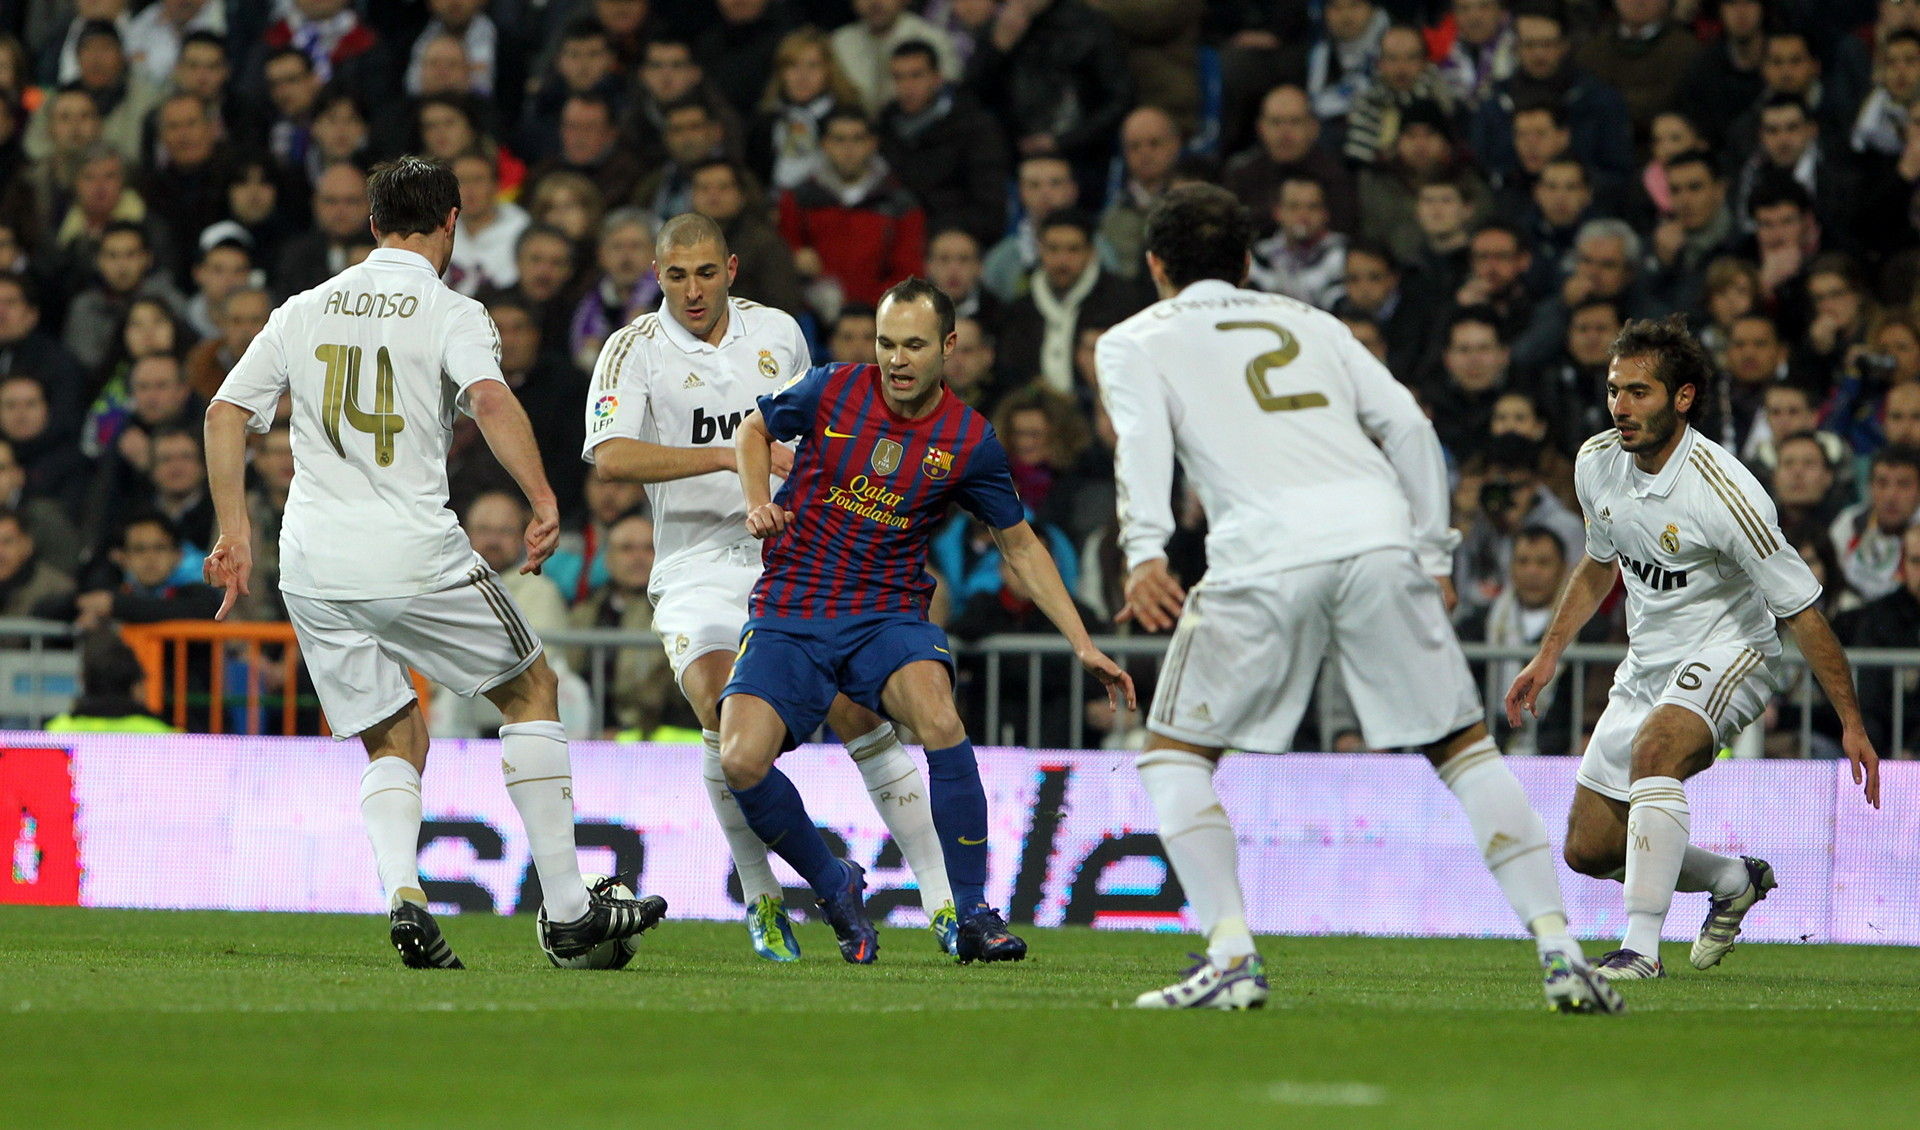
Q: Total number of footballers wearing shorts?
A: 5